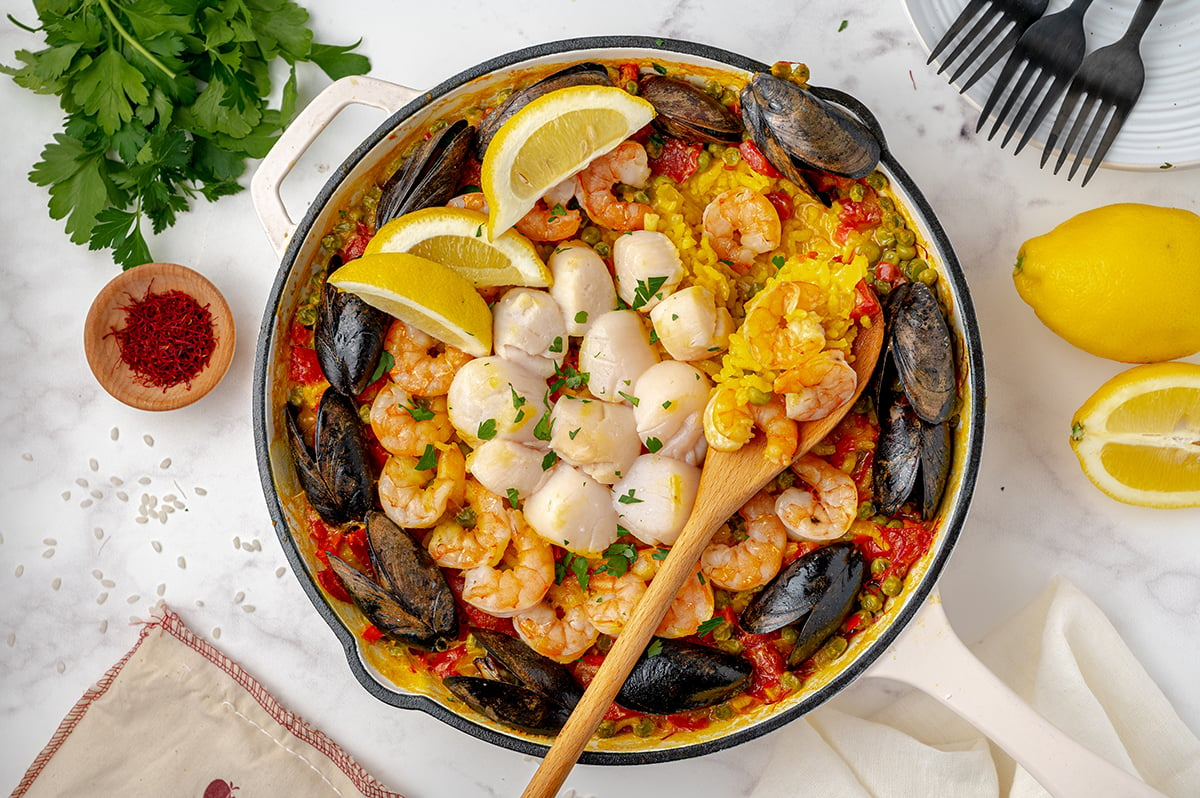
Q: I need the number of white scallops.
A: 11